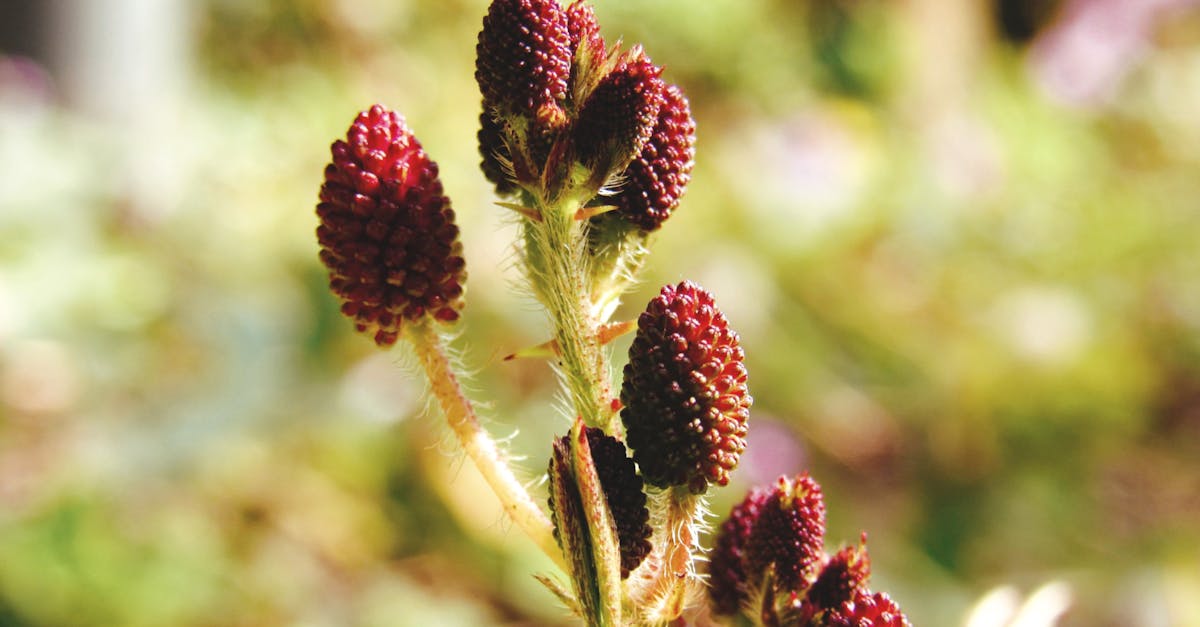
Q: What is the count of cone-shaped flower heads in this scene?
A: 12